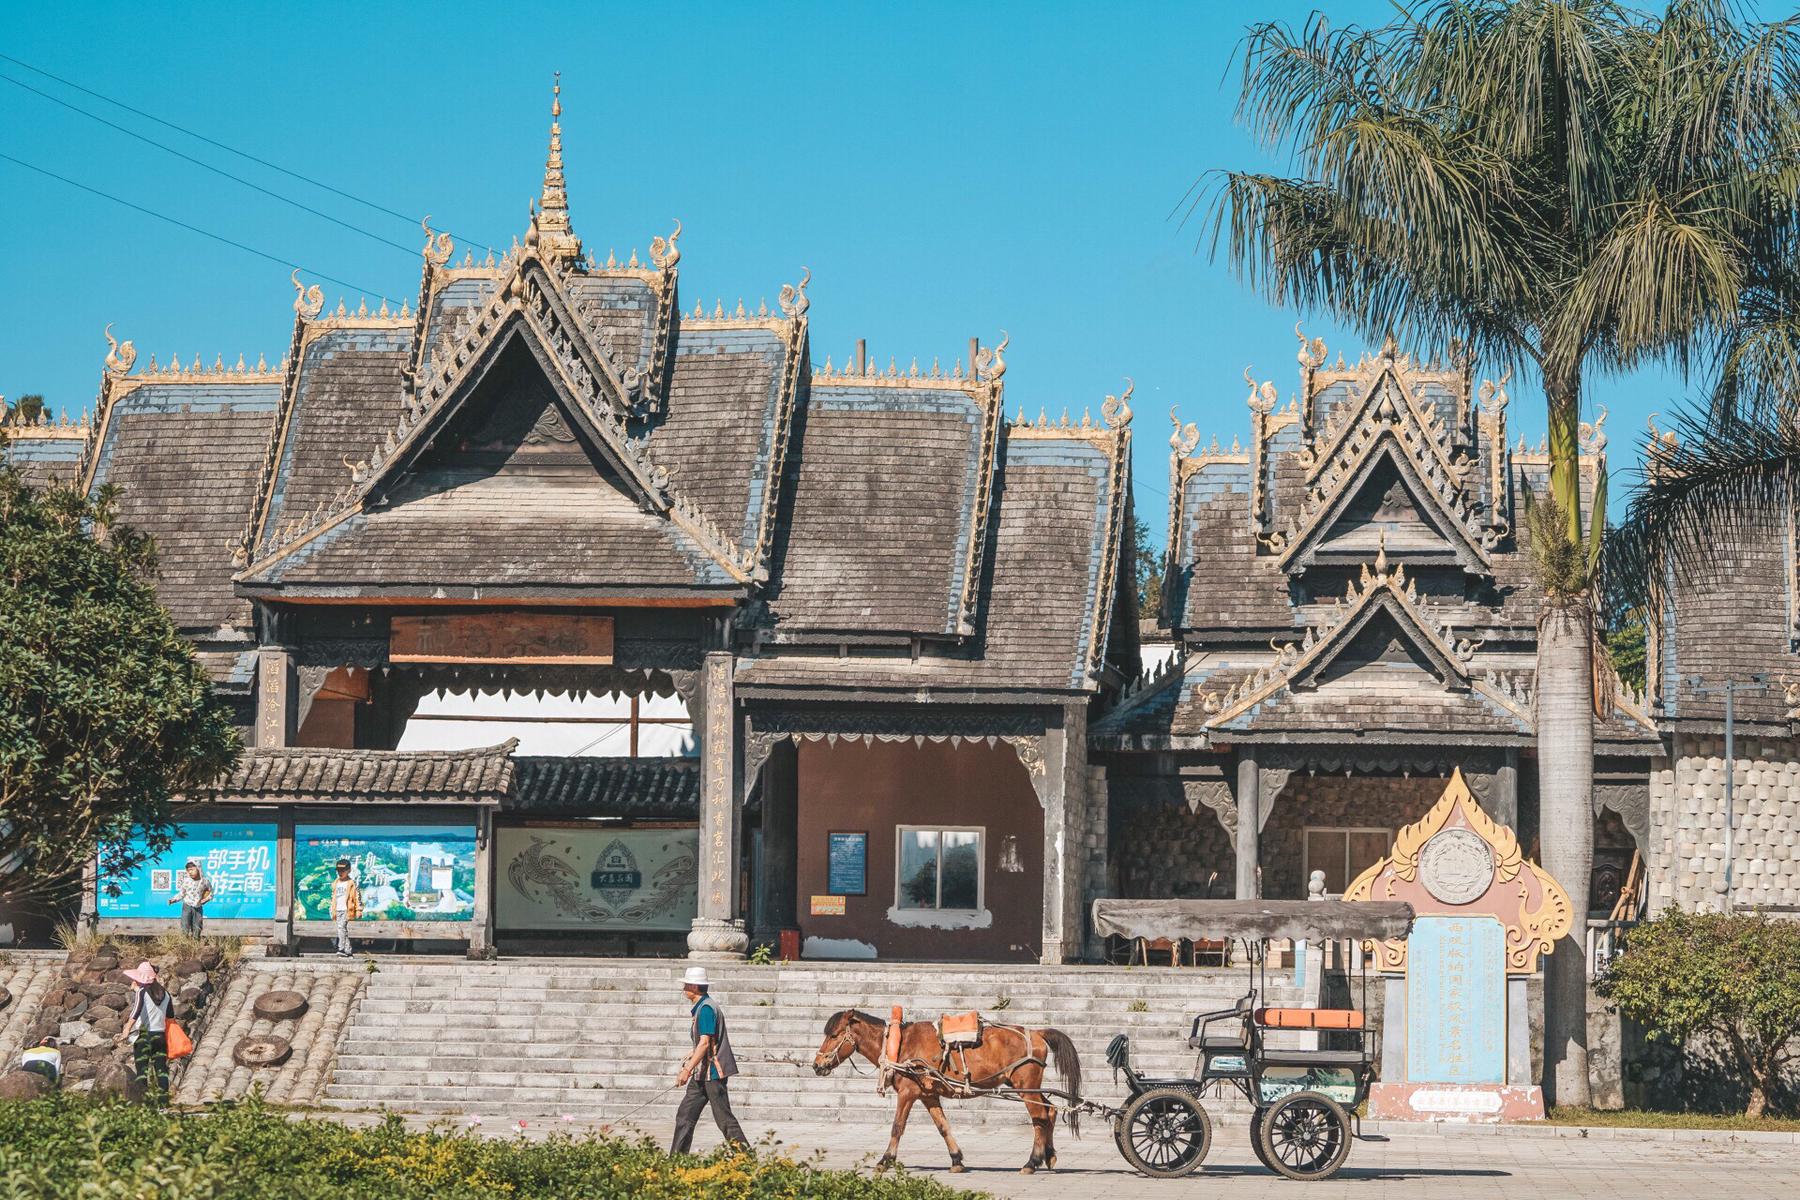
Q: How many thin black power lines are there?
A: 3